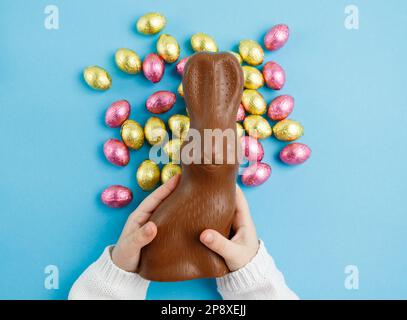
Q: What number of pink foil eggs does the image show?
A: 13